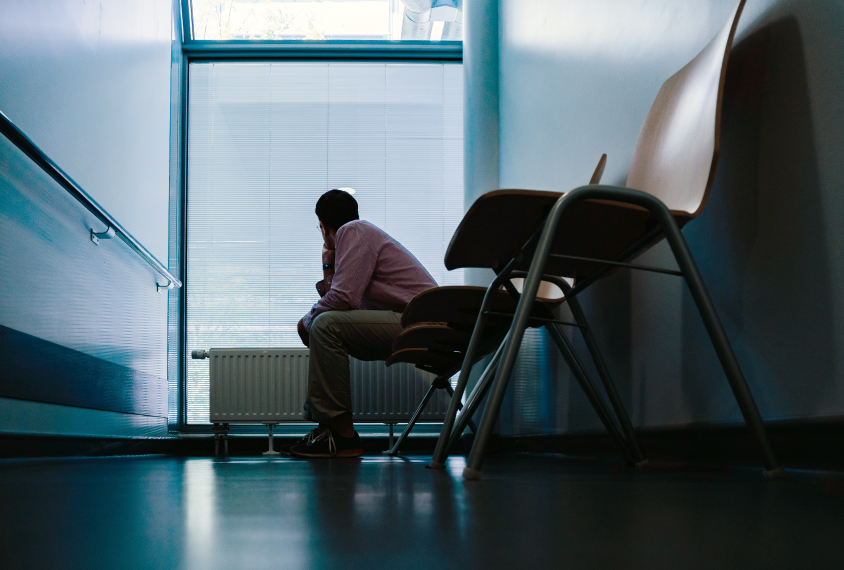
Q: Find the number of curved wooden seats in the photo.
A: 4